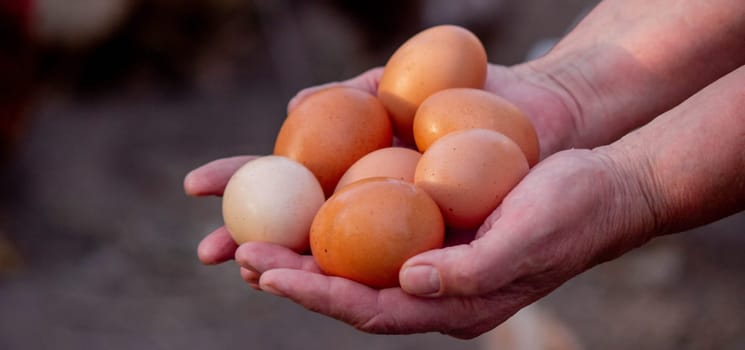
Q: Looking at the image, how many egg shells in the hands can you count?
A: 7